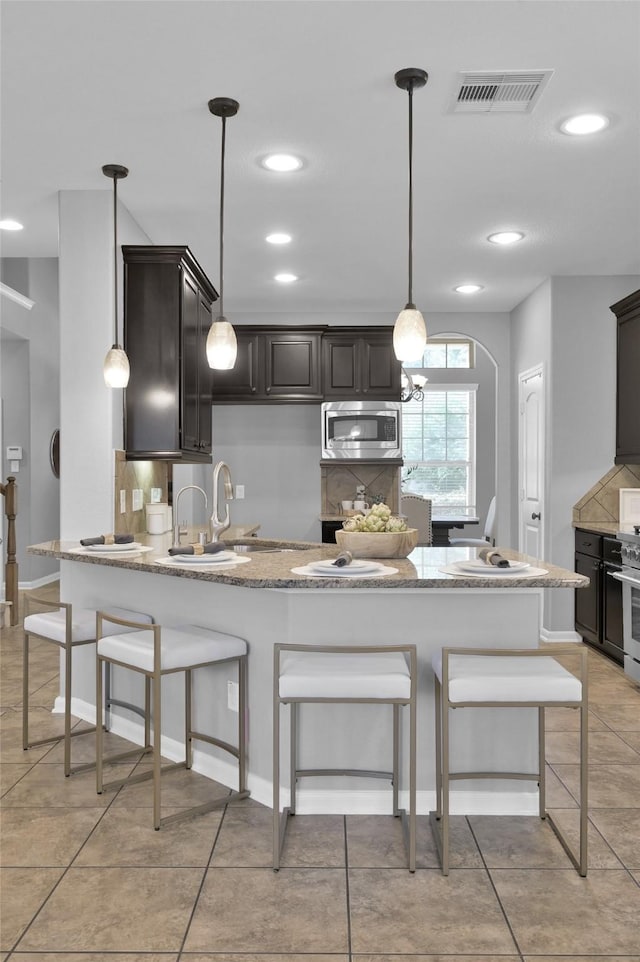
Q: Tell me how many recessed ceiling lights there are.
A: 7